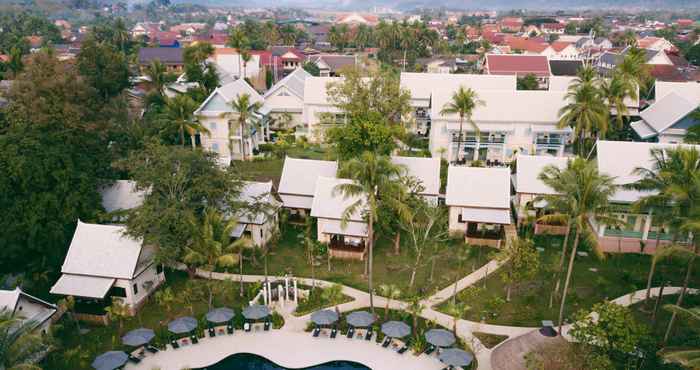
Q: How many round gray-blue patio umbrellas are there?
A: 10